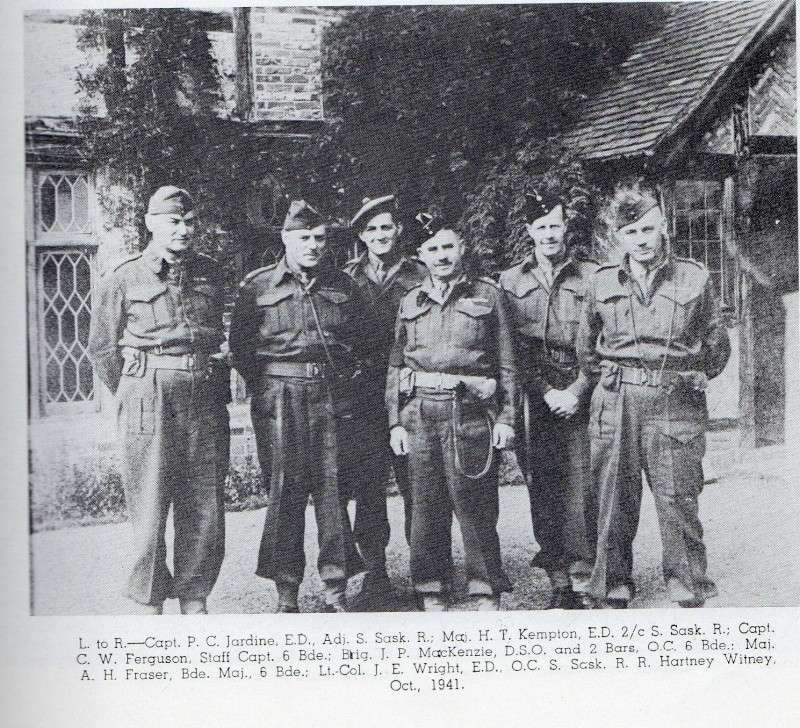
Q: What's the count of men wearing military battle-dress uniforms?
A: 6